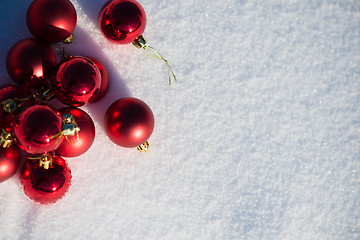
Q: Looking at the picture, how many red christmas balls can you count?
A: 11